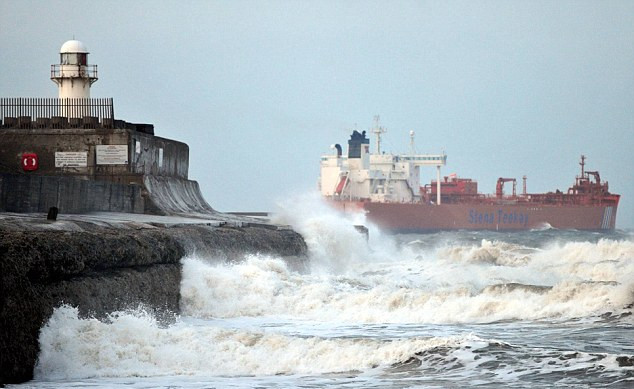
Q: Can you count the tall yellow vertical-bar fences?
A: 0